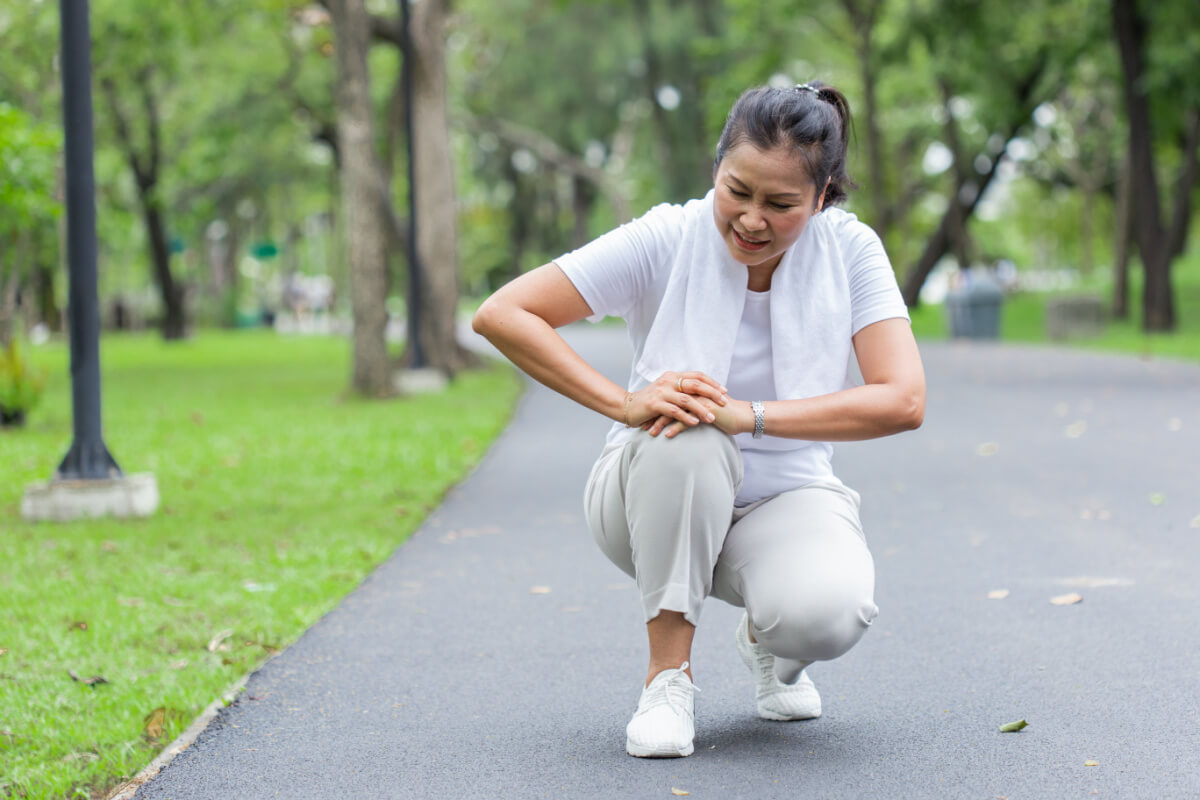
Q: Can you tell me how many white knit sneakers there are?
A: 2